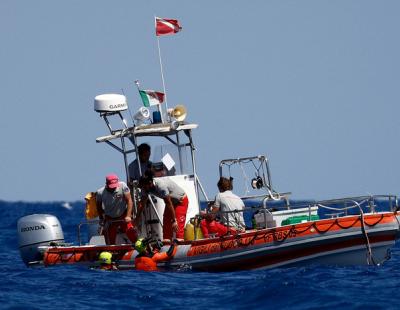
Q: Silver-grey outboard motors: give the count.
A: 1